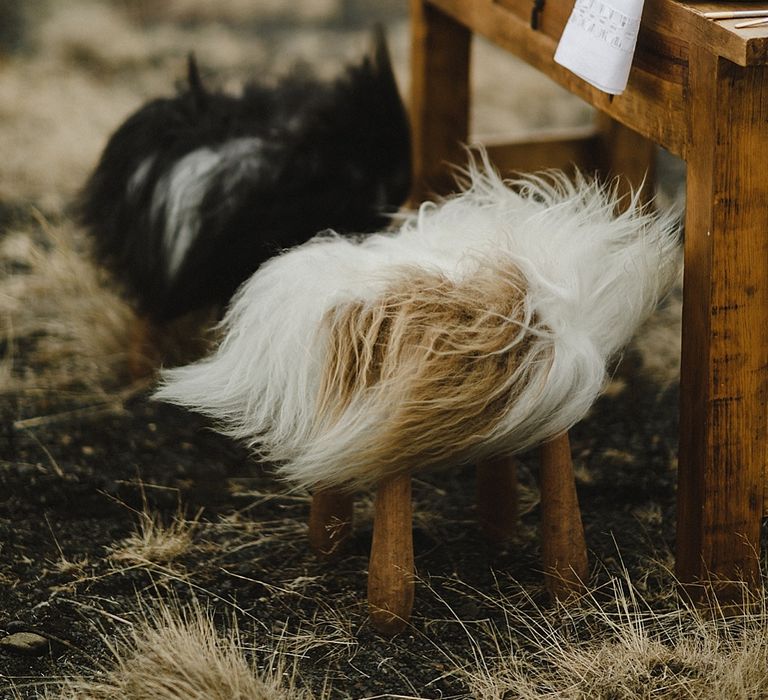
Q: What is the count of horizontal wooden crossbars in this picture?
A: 1